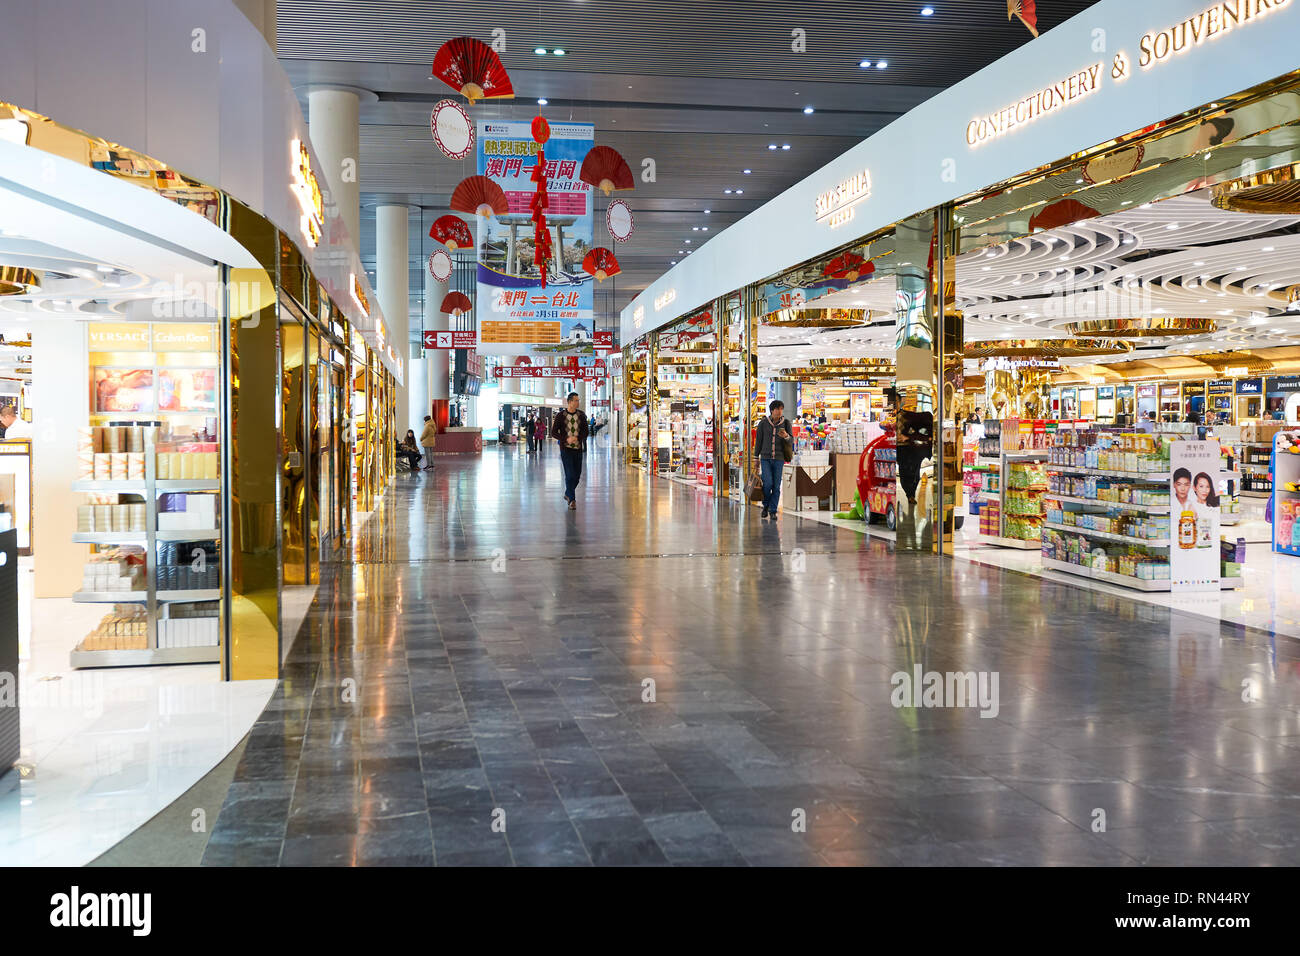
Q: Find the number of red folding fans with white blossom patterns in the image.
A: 3